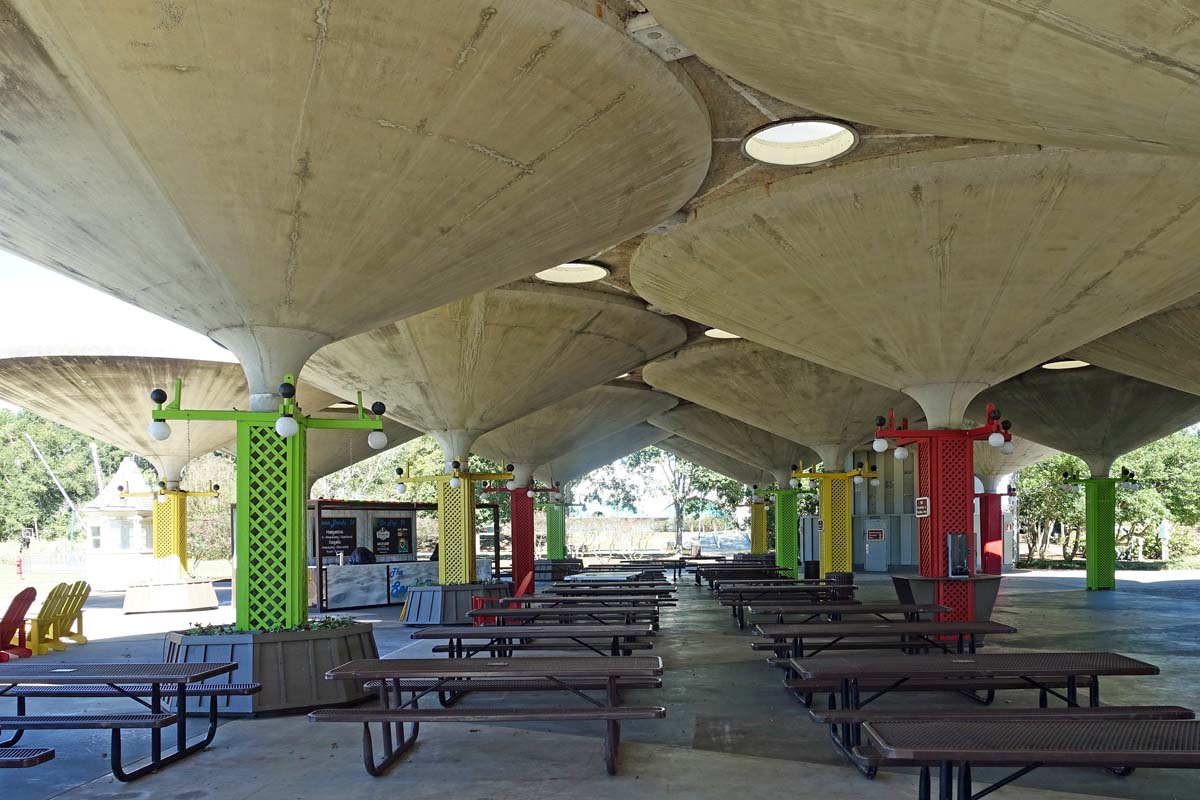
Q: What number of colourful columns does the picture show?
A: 11